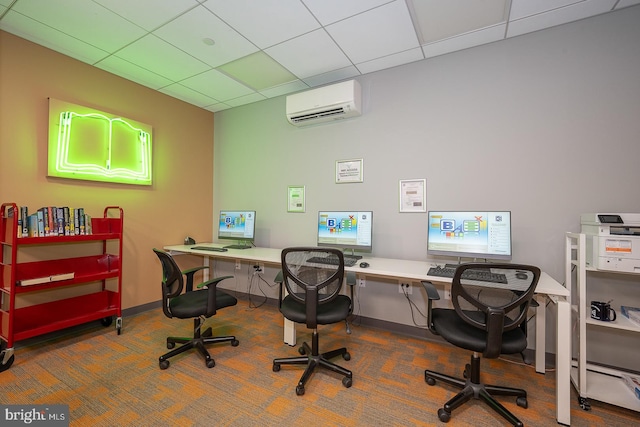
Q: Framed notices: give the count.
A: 3